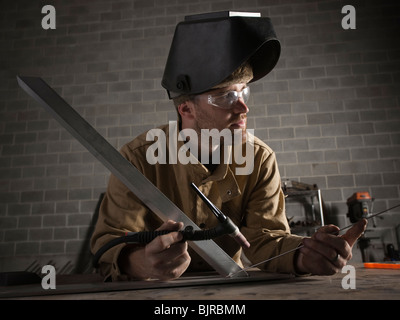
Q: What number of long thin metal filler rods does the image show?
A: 1